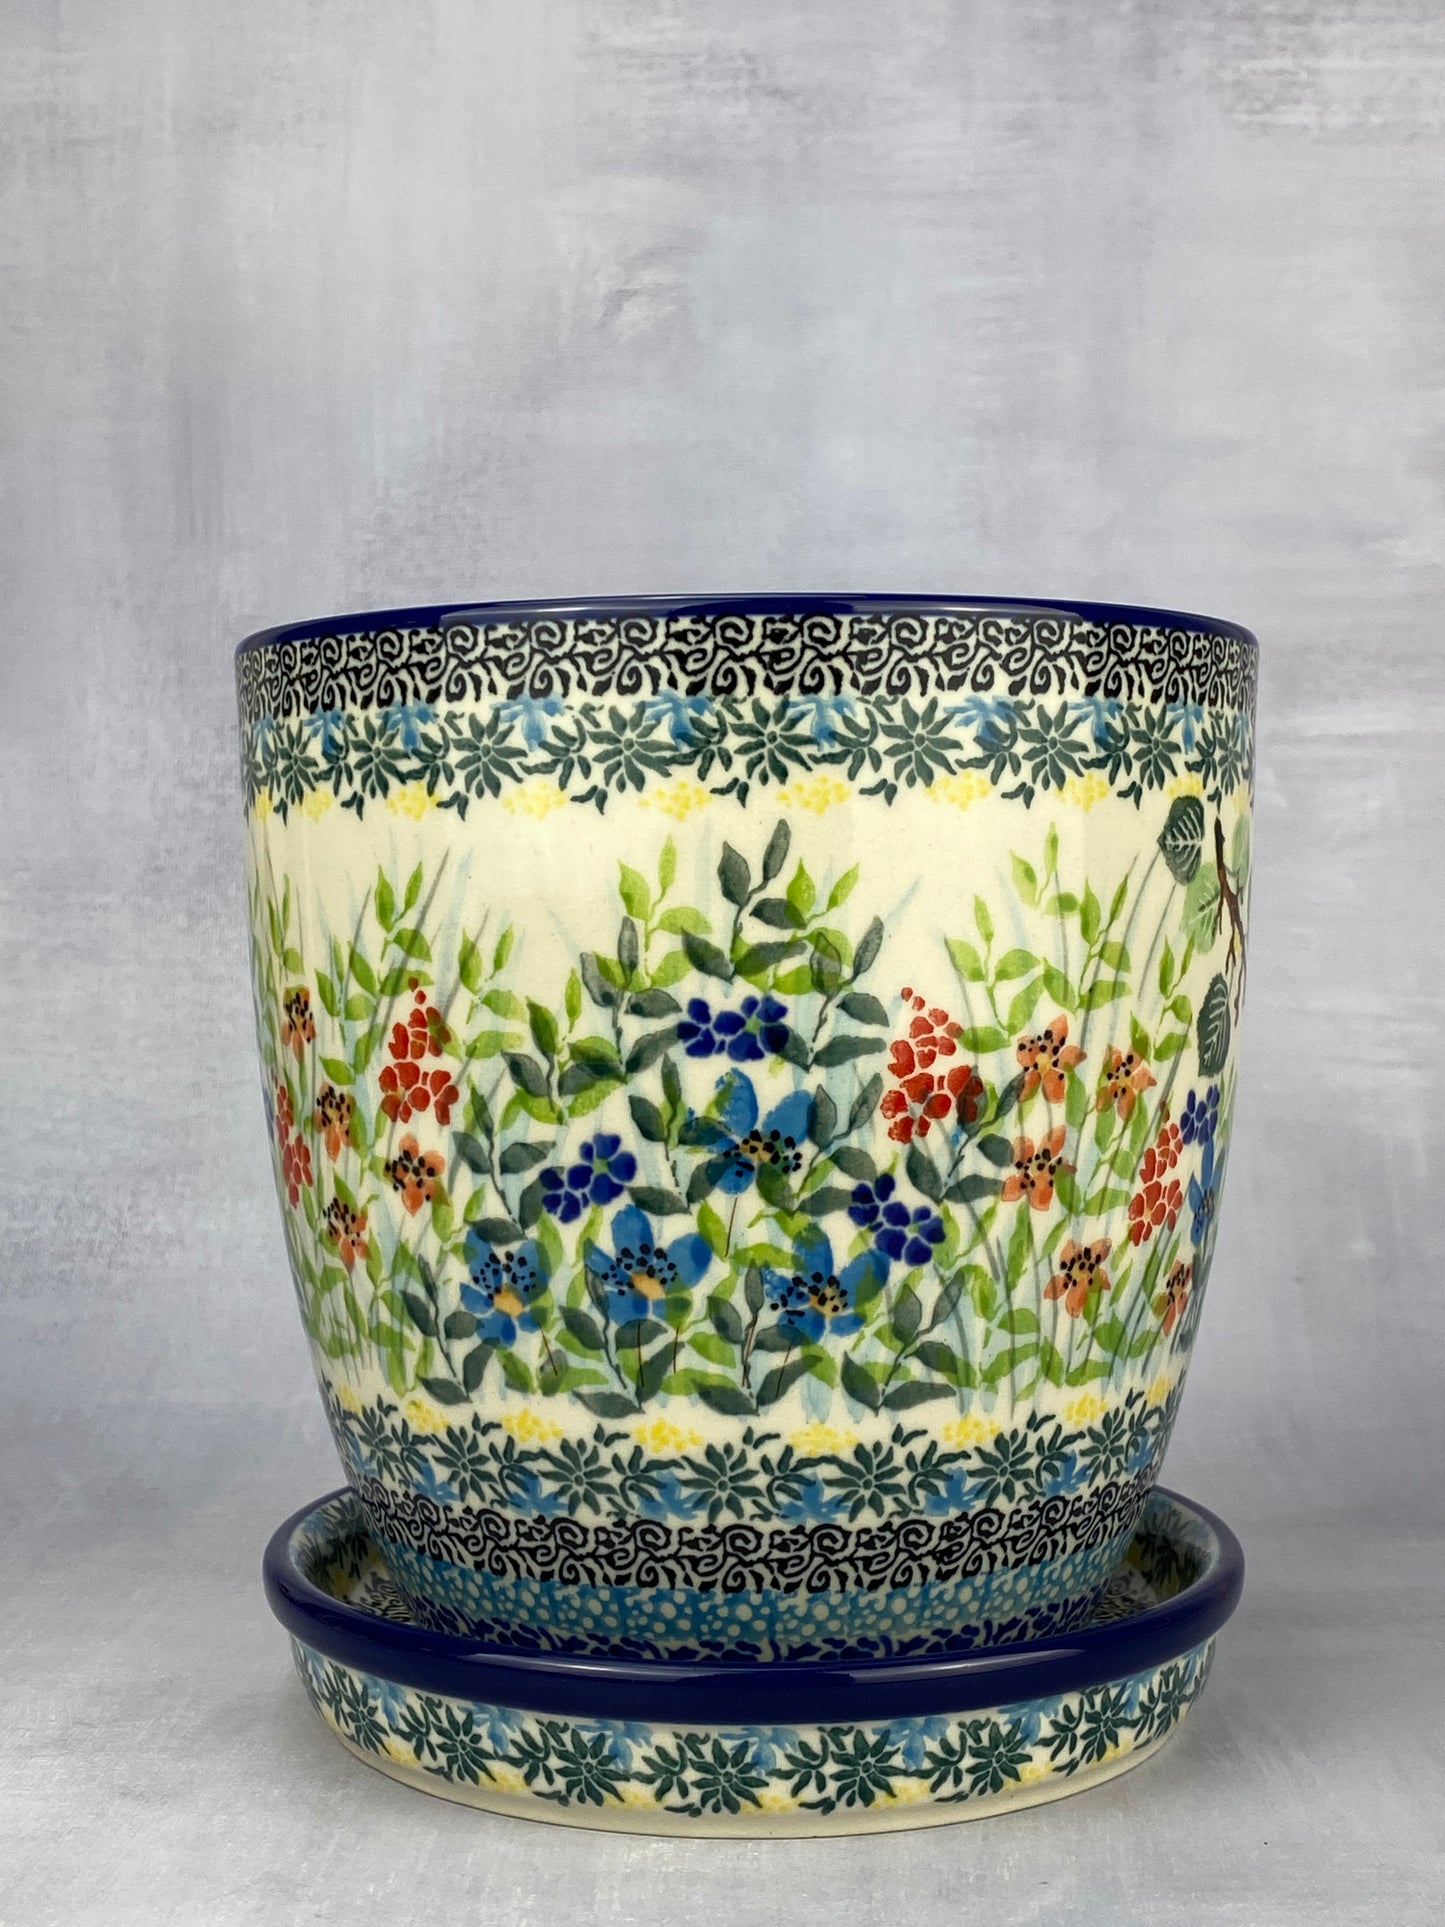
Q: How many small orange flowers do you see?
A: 9